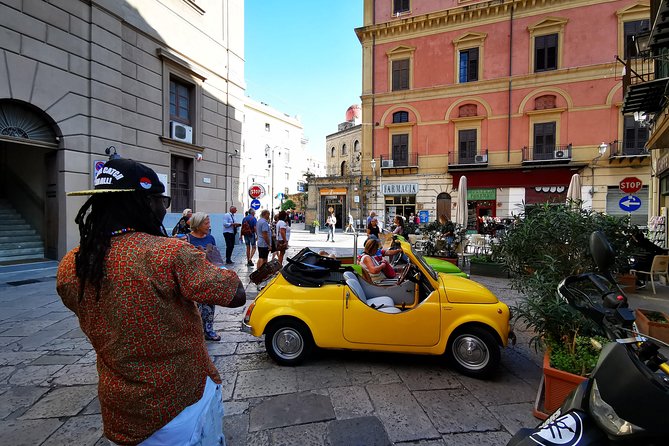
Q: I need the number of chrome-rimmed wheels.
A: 2